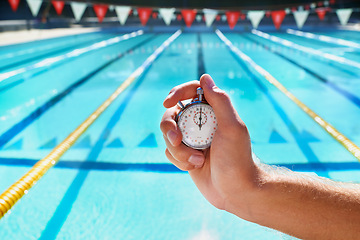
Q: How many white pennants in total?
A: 8